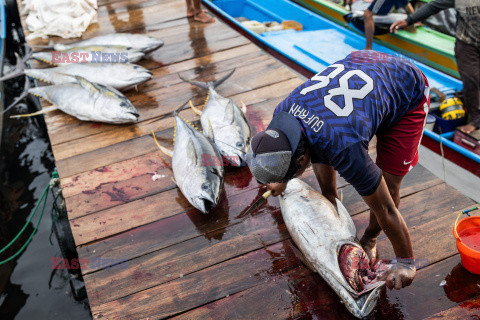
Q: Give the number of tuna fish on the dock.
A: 7